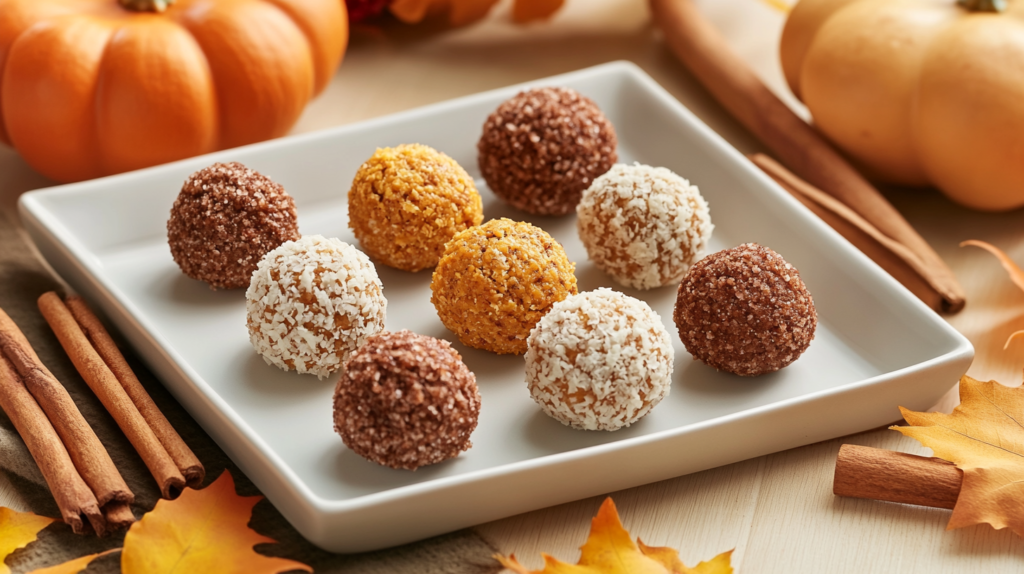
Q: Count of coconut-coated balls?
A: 3